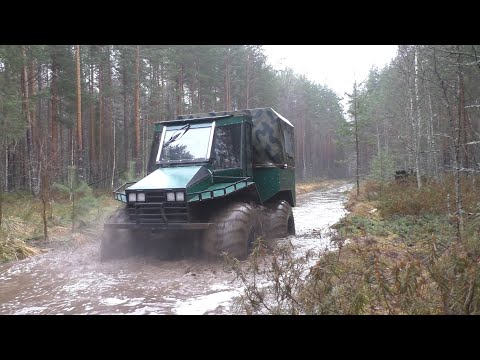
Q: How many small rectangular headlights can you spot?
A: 4